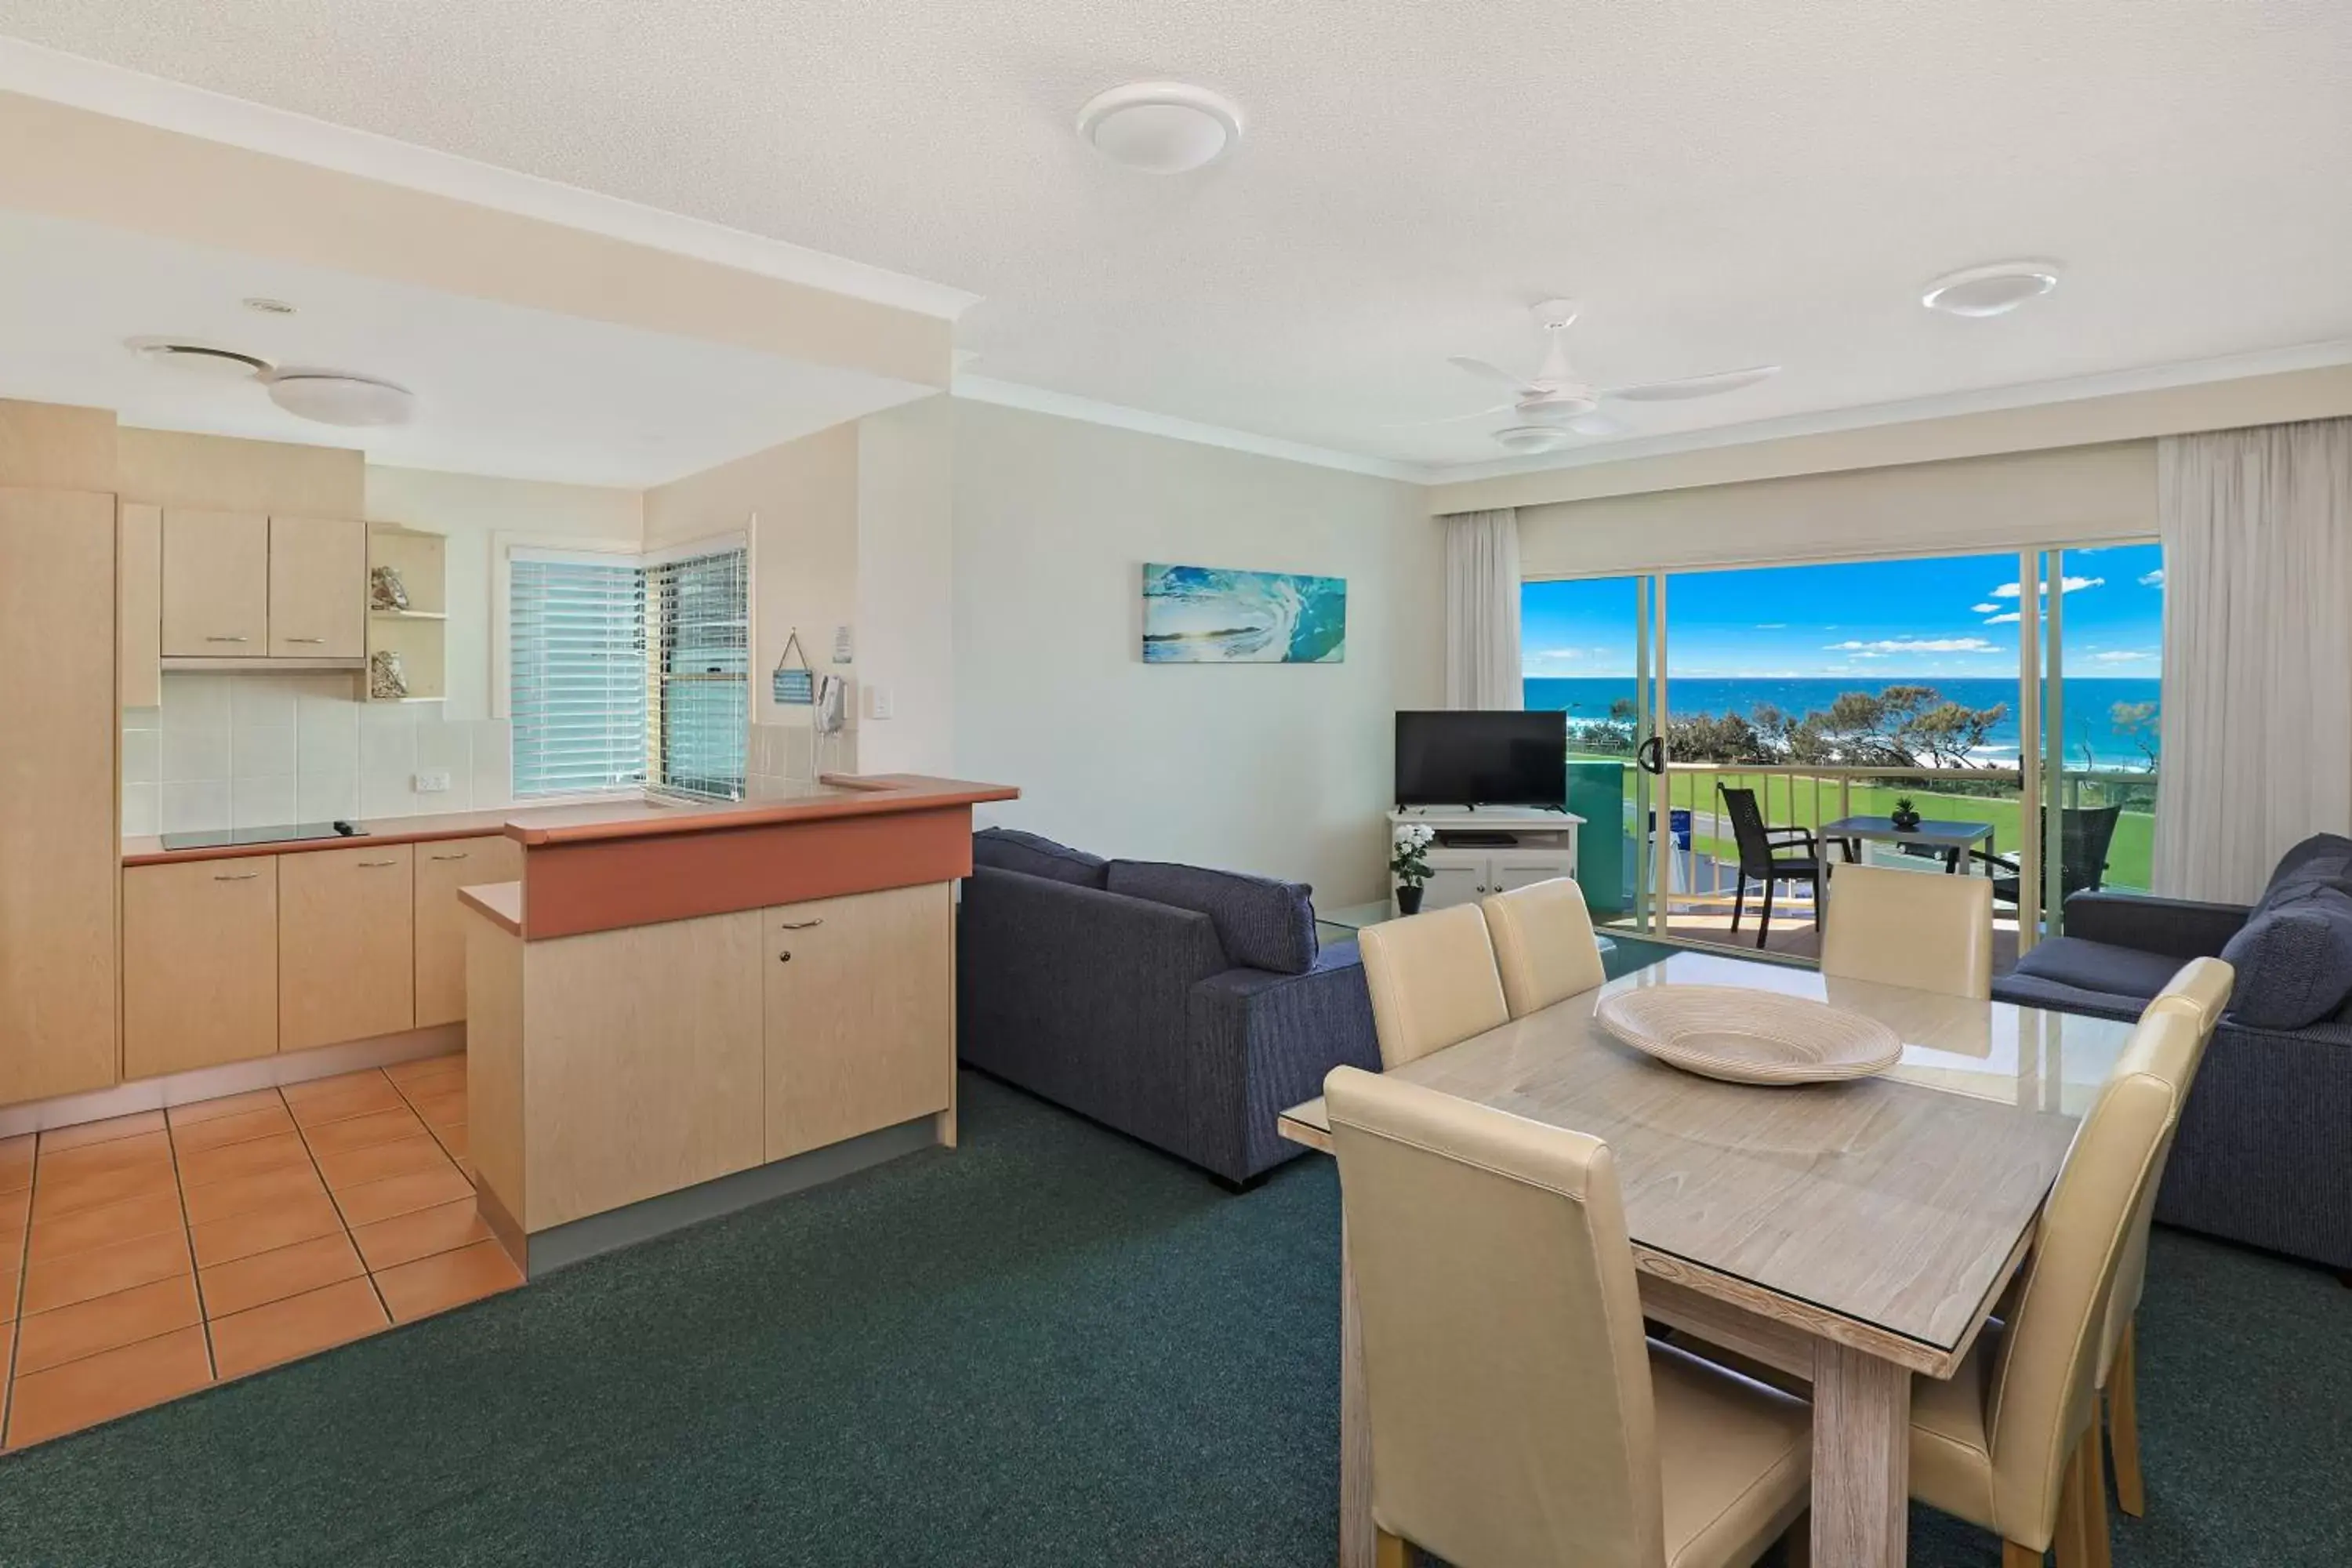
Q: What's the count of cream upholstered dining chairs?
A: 6